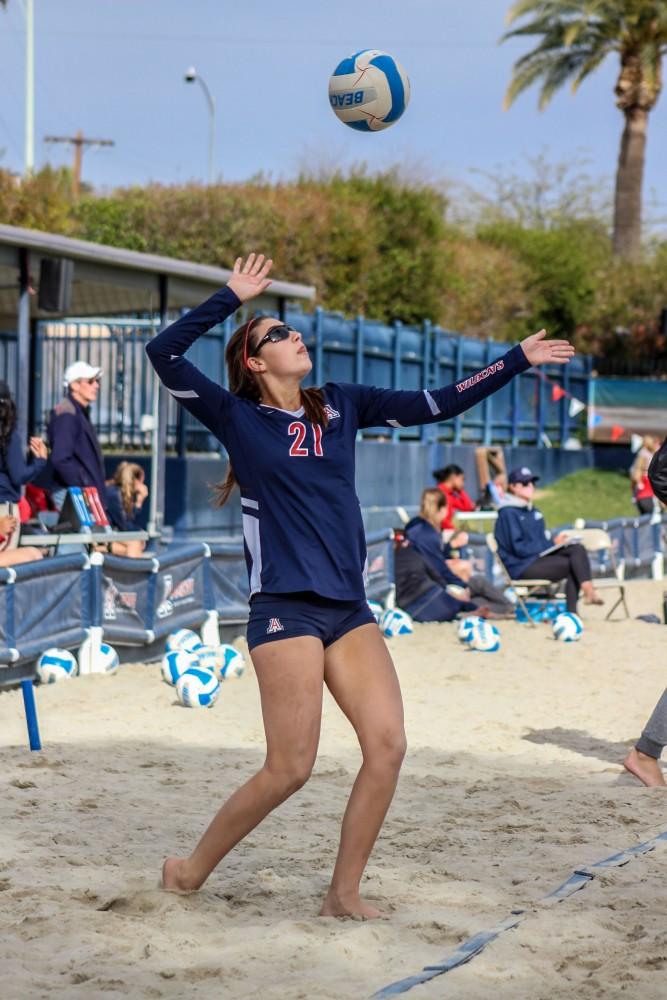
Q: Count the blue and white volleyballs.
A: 13